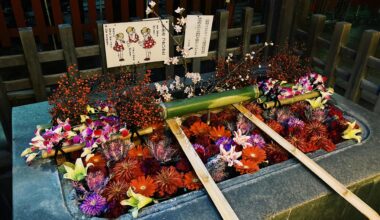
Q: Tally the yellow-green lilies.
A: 4